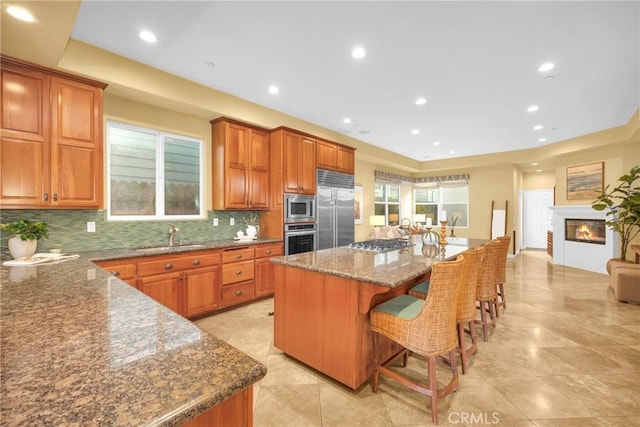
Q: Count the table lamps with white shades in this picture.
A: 2